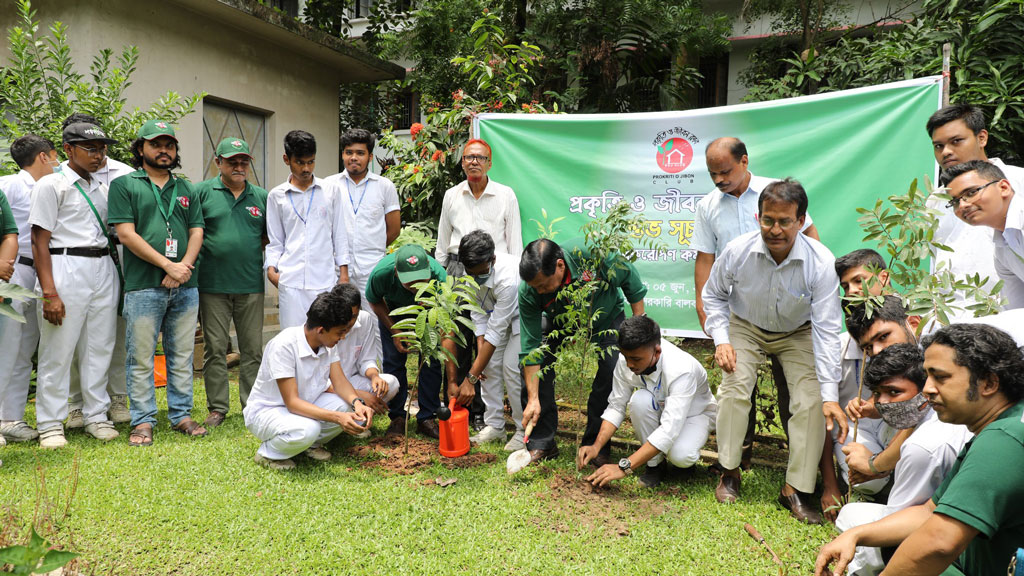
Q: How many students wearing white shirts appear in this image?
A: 14